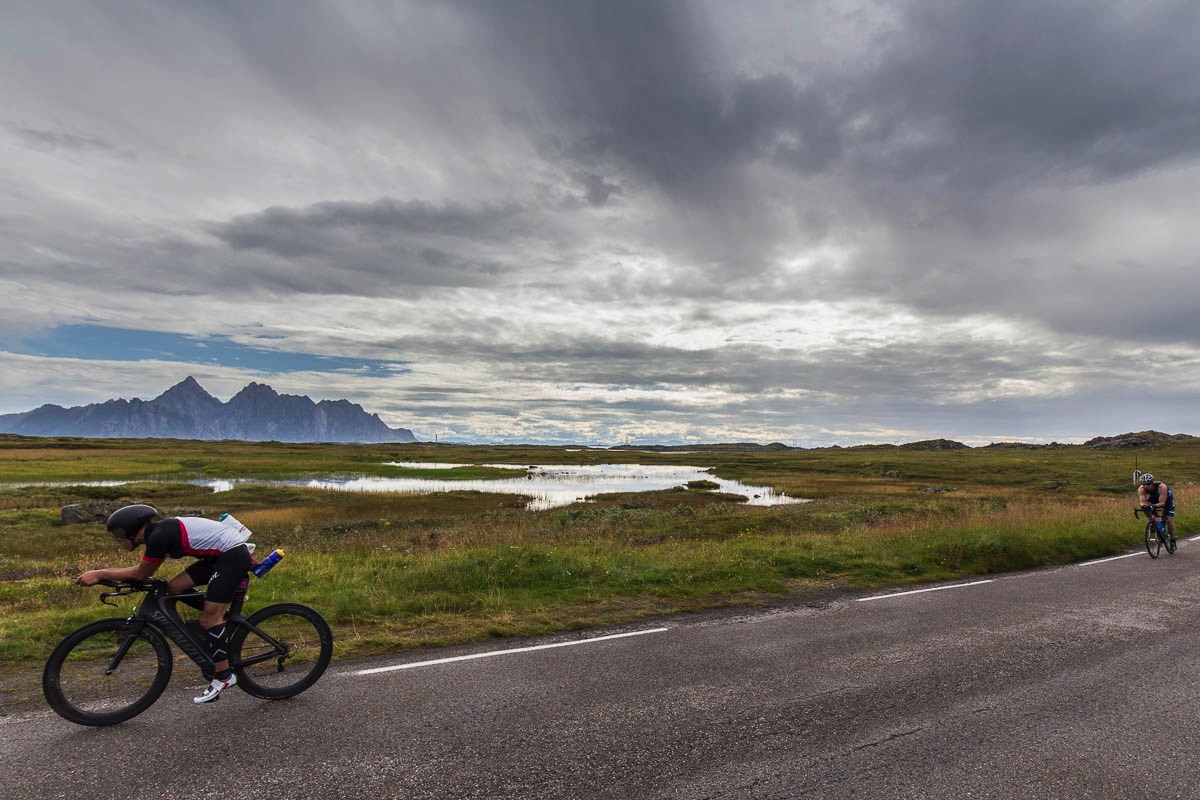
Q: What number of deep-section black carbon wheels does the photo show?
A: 2